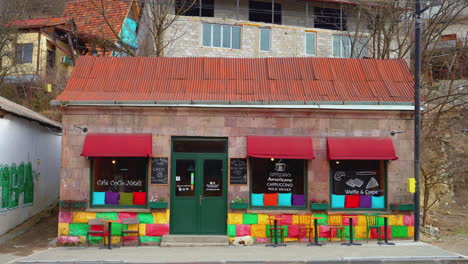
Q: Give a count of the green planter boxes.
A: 5